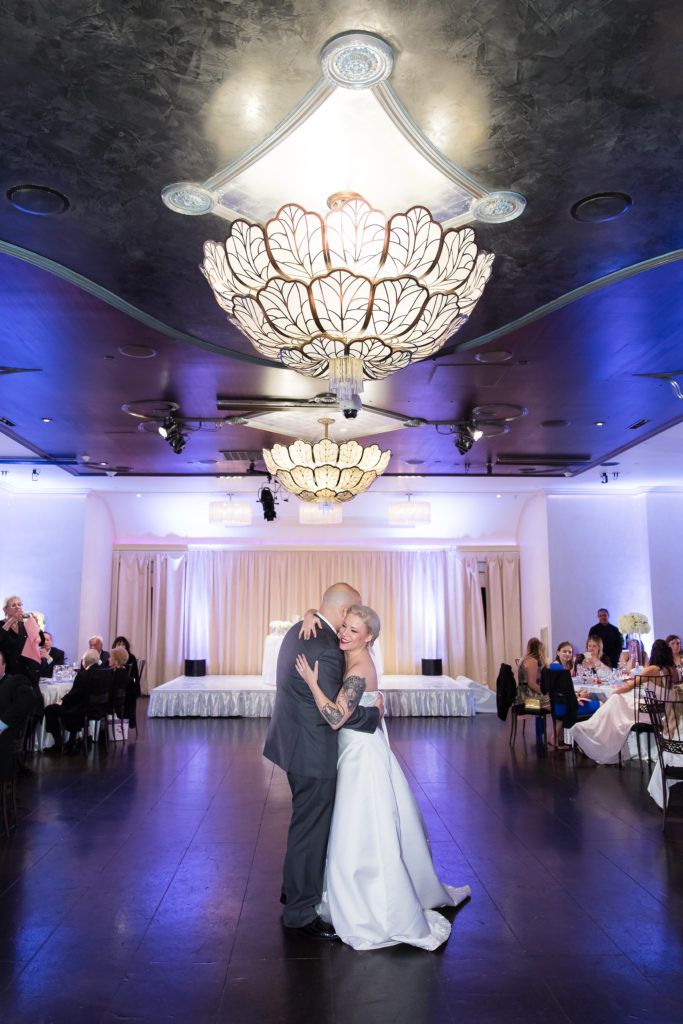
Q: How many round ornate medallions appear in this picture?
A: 3